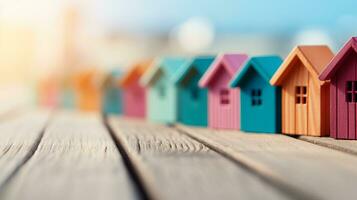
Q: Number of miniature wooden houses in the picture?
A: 11